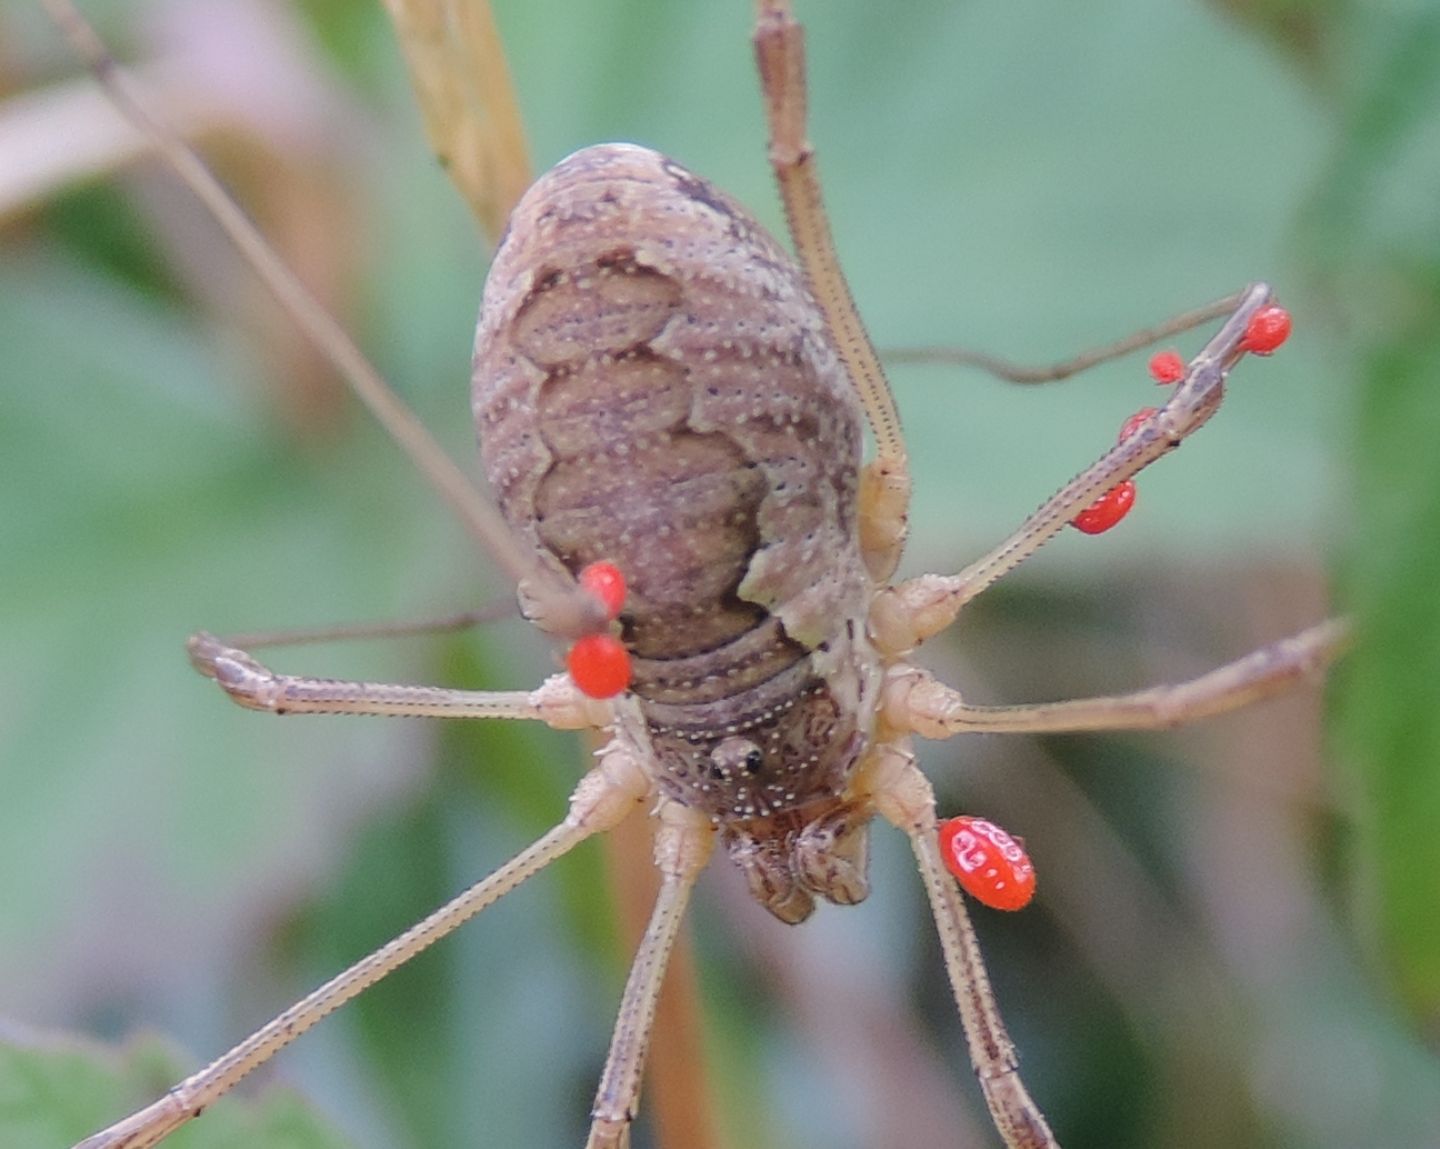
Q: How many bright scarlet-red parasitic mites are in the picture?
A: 7